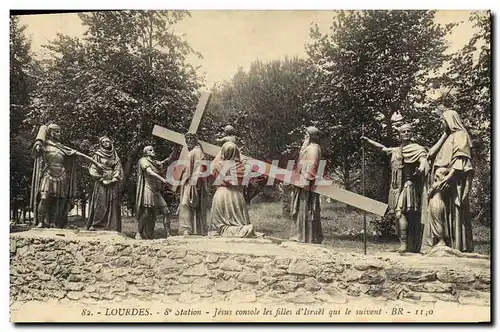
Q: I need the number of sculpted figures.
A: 10